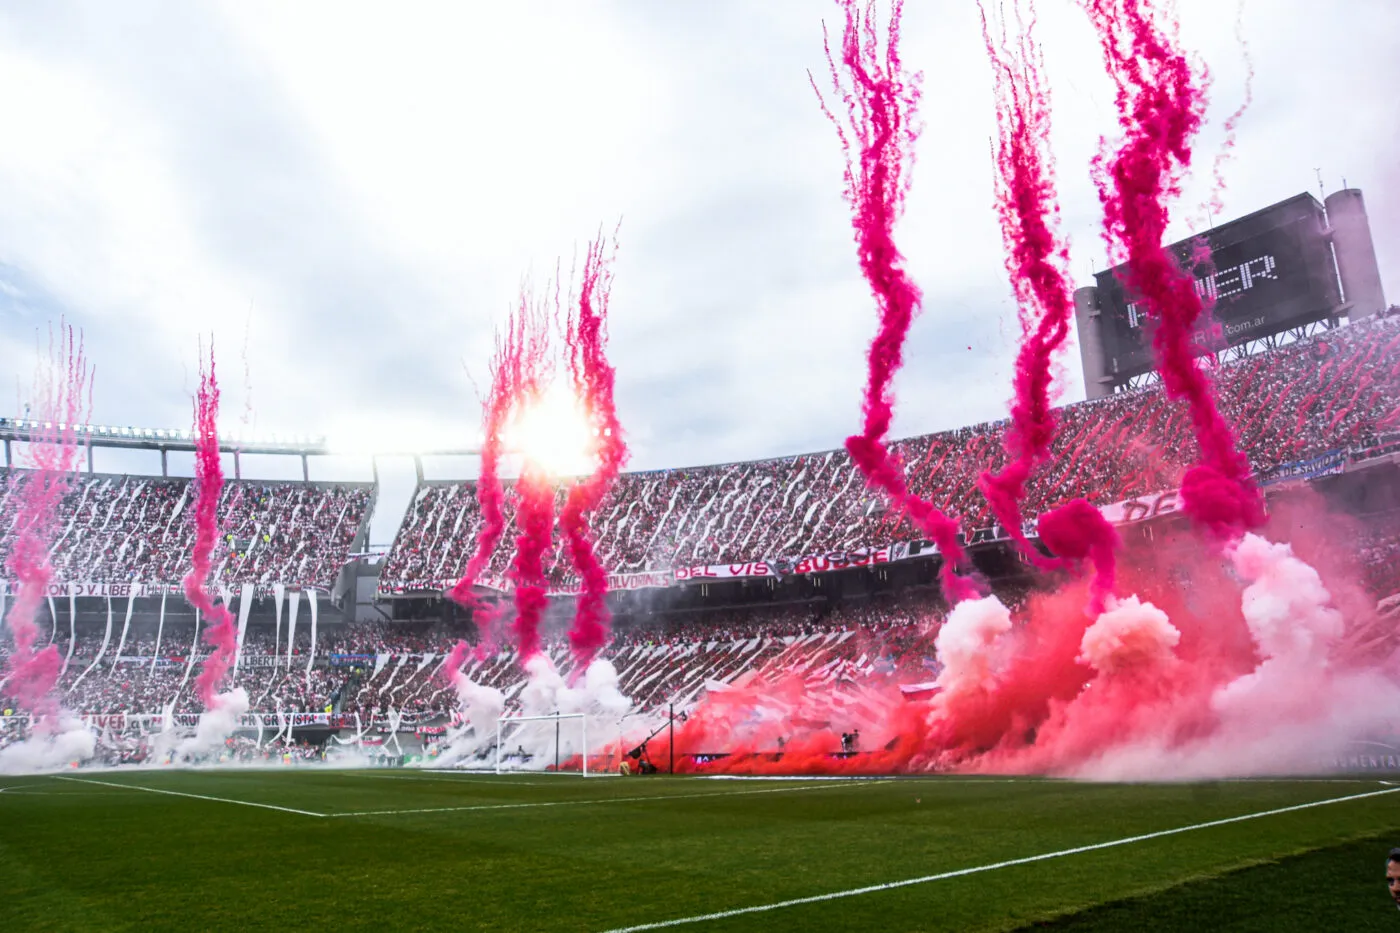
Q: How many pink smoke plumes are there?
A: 8